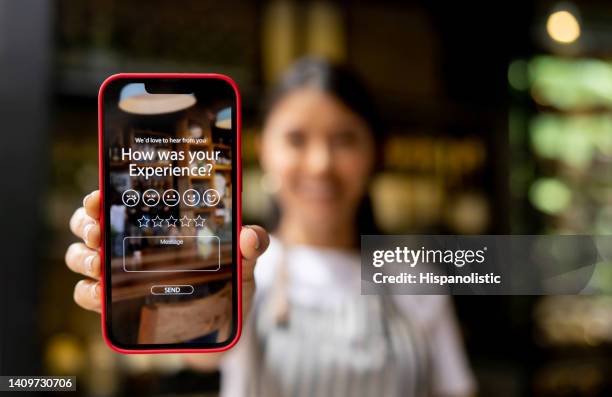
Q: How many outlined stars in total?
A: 5